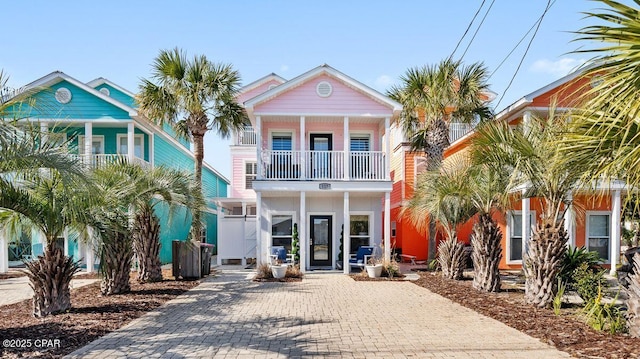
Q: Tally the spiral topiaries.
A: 2